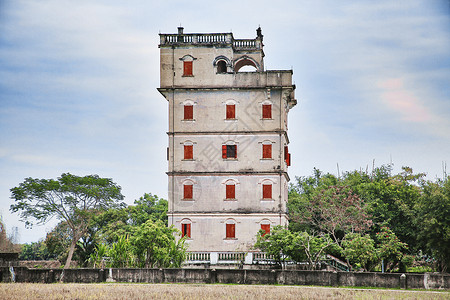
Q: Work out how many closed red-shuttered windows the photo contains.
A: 11